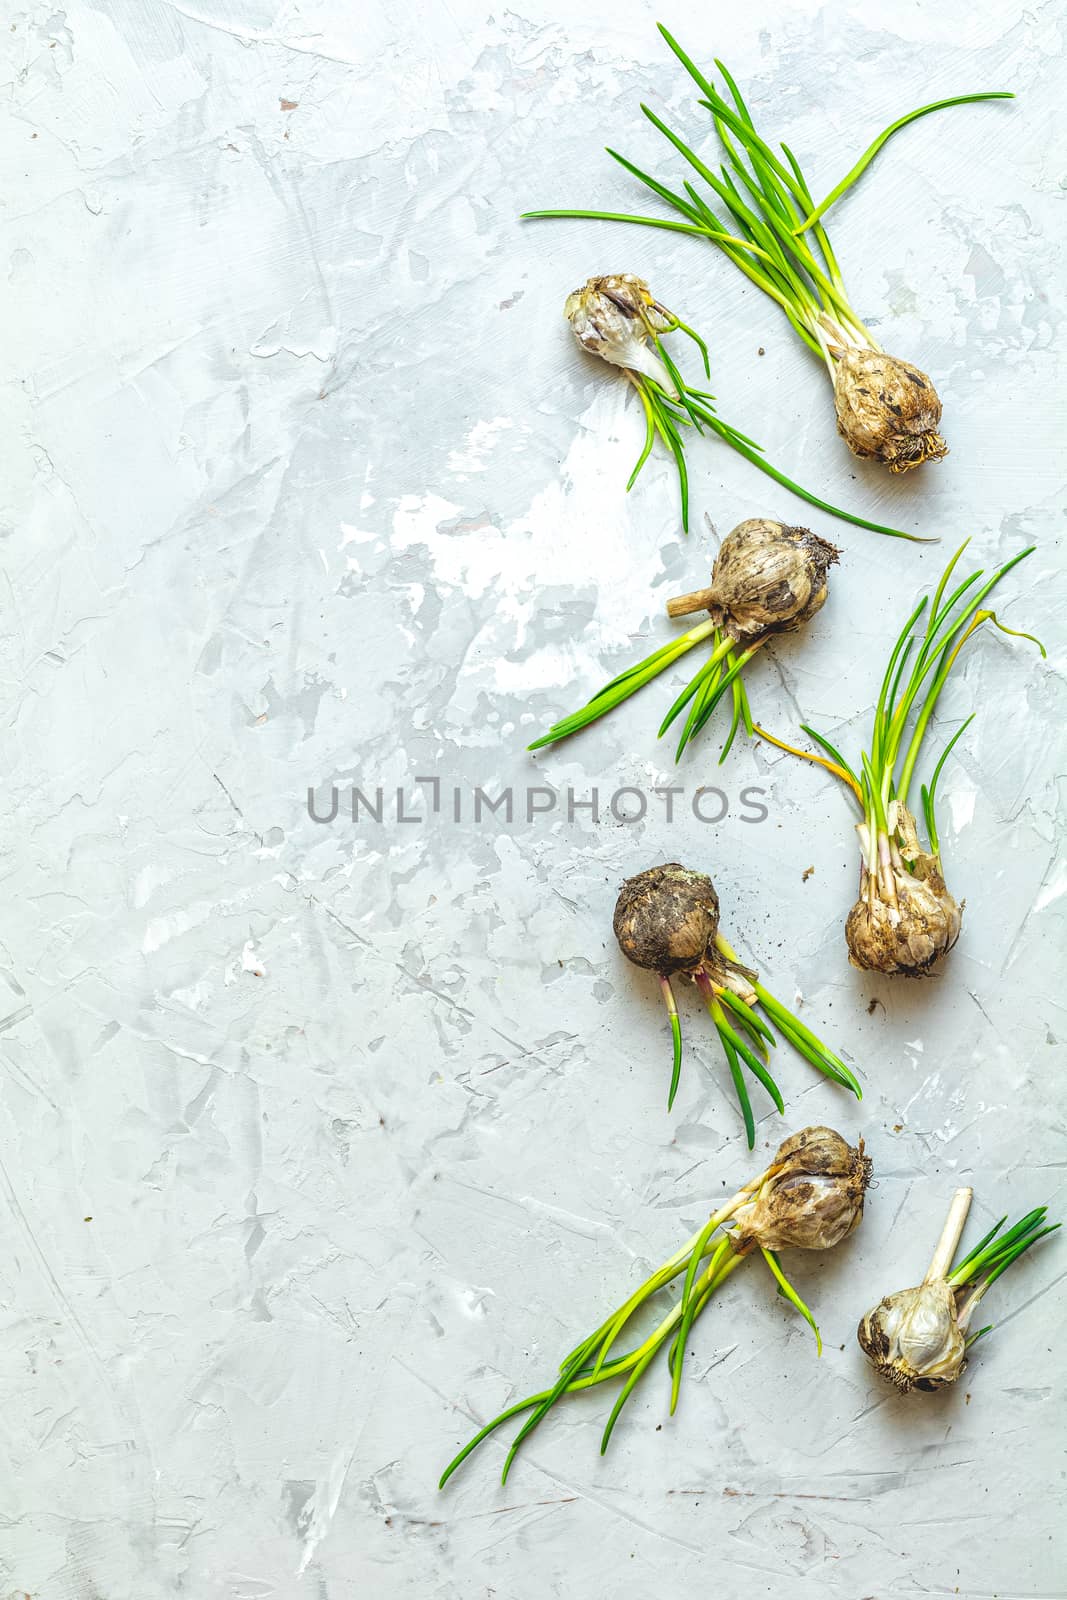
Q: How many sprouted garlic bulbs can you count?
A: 7